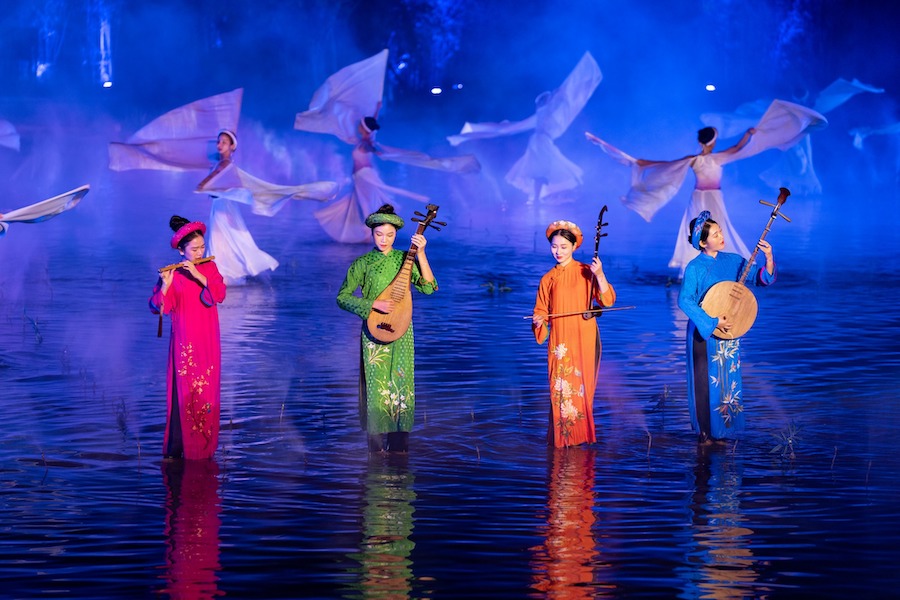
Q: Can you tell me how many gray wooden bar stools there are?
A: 0